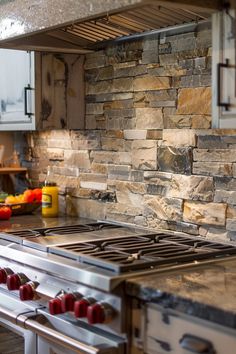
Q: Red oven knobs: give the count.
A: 7